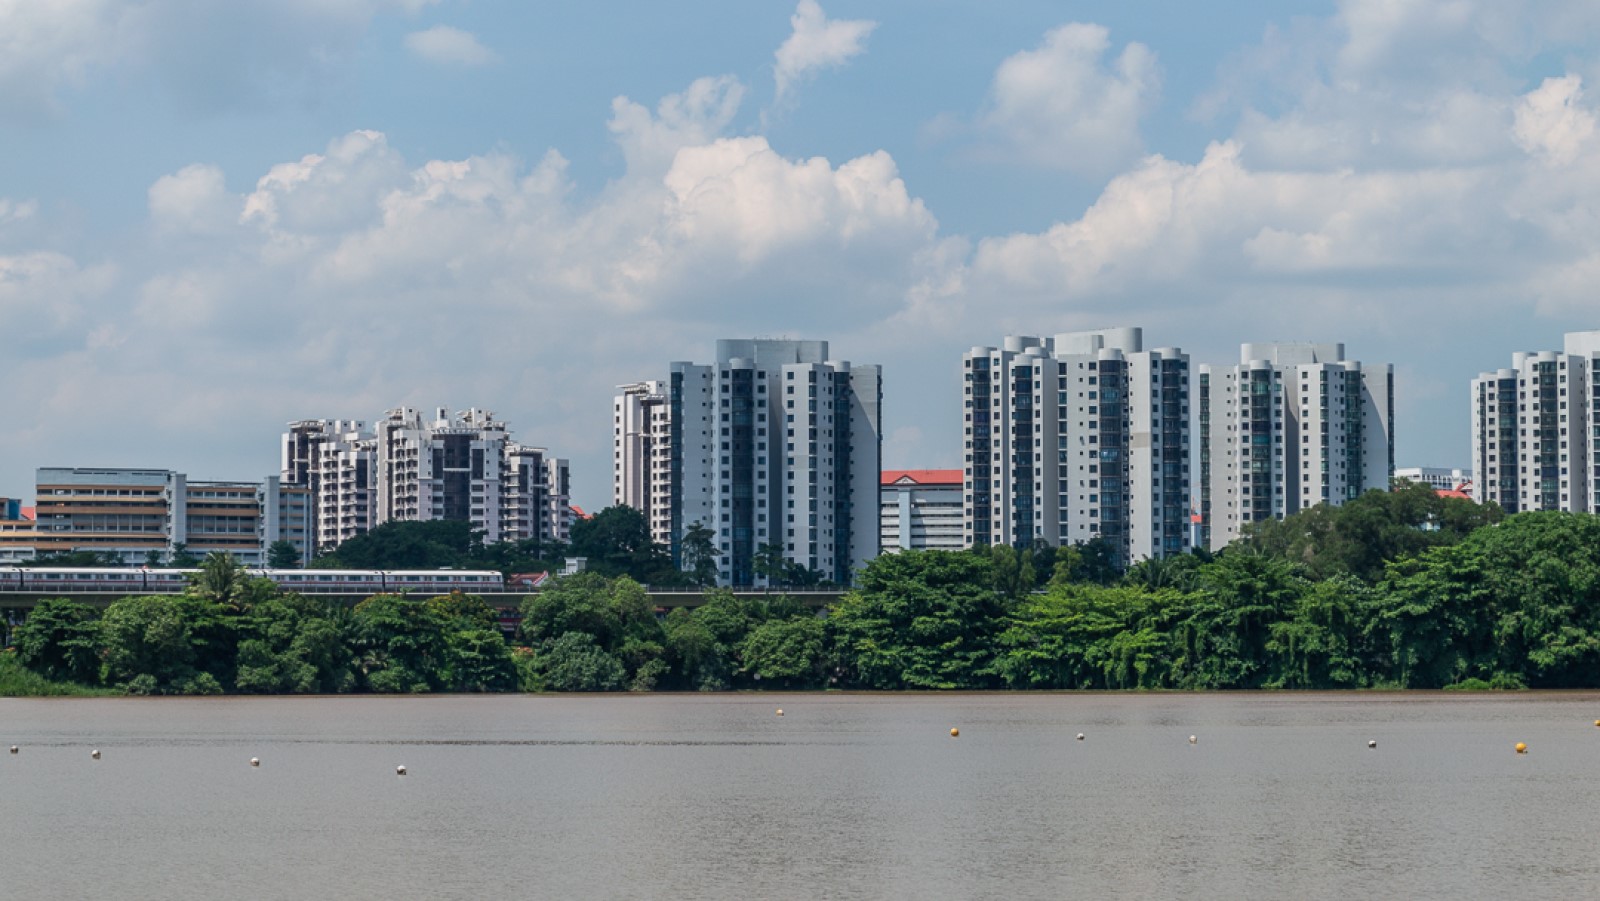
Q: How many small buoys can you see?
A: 11